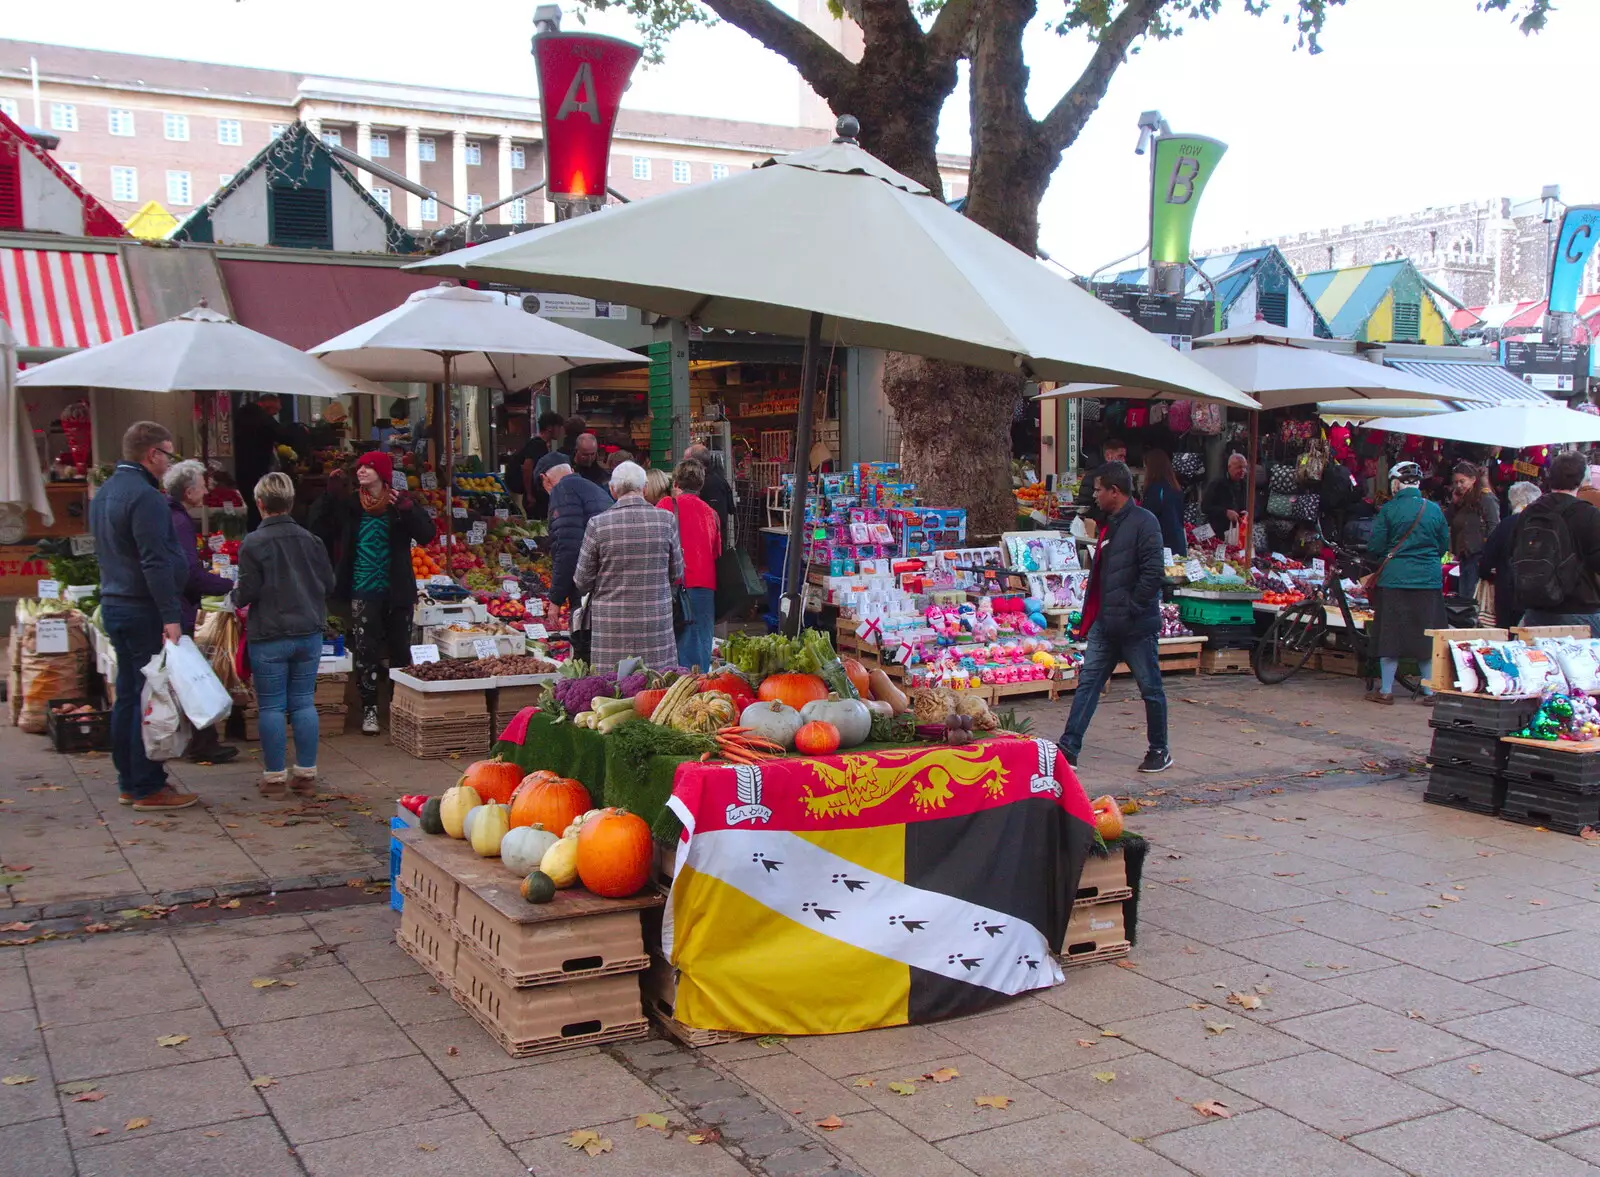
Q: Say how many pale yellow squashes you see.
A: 3